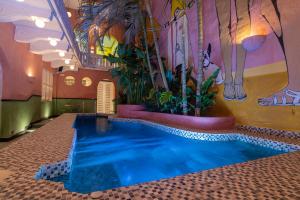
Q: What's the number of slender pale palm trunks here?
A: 4